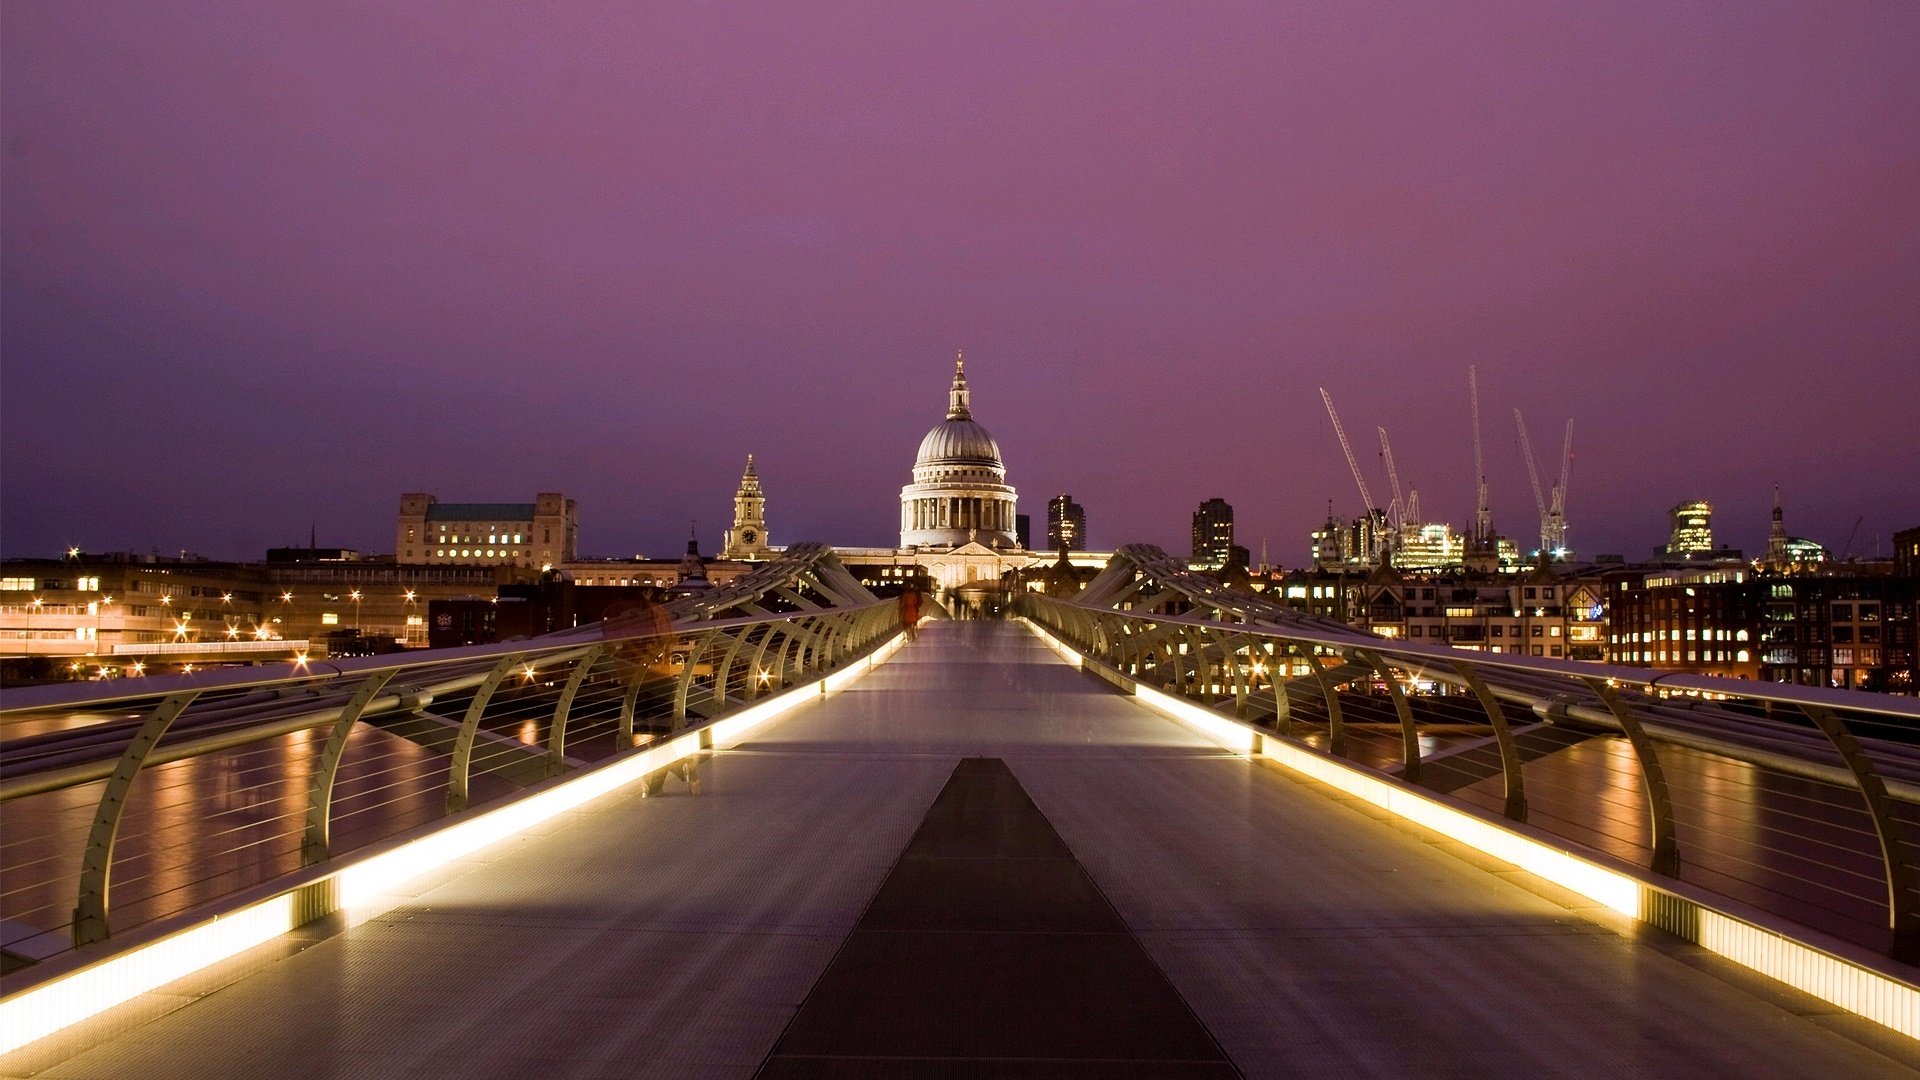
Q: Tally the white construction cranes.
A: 5